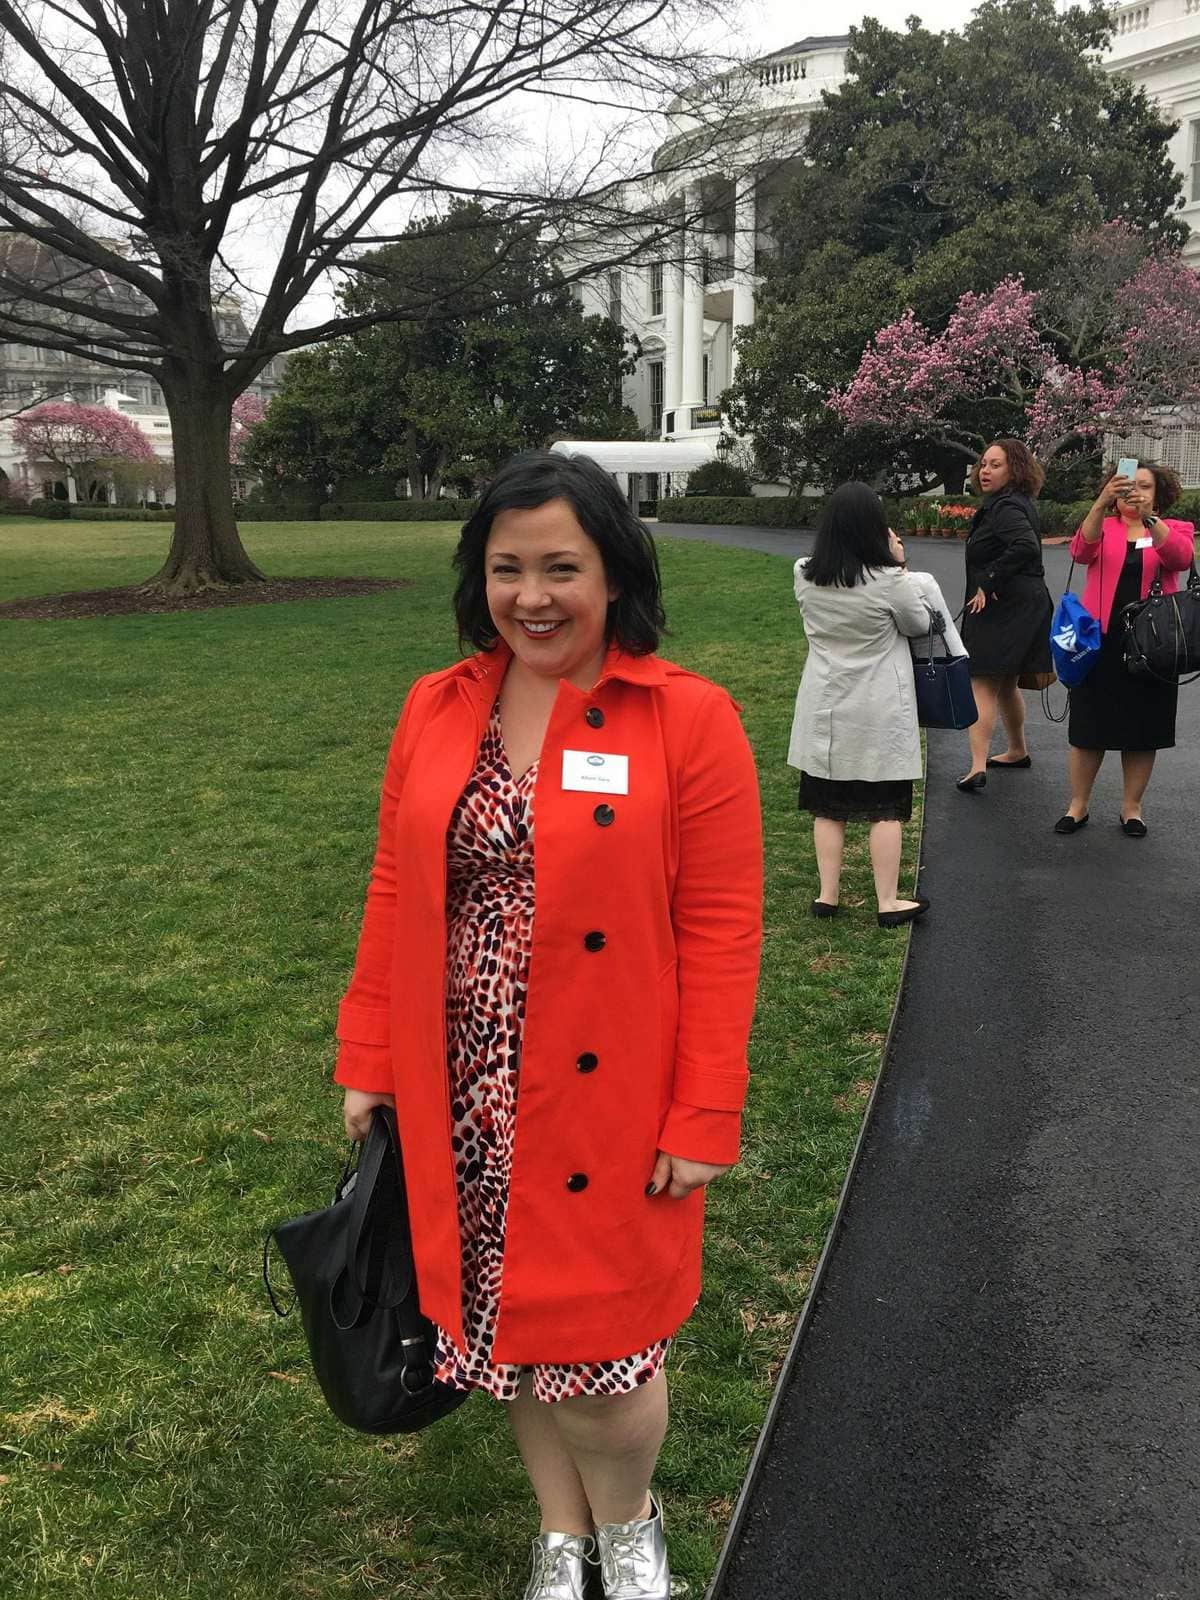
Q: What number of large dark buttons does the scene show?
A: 5